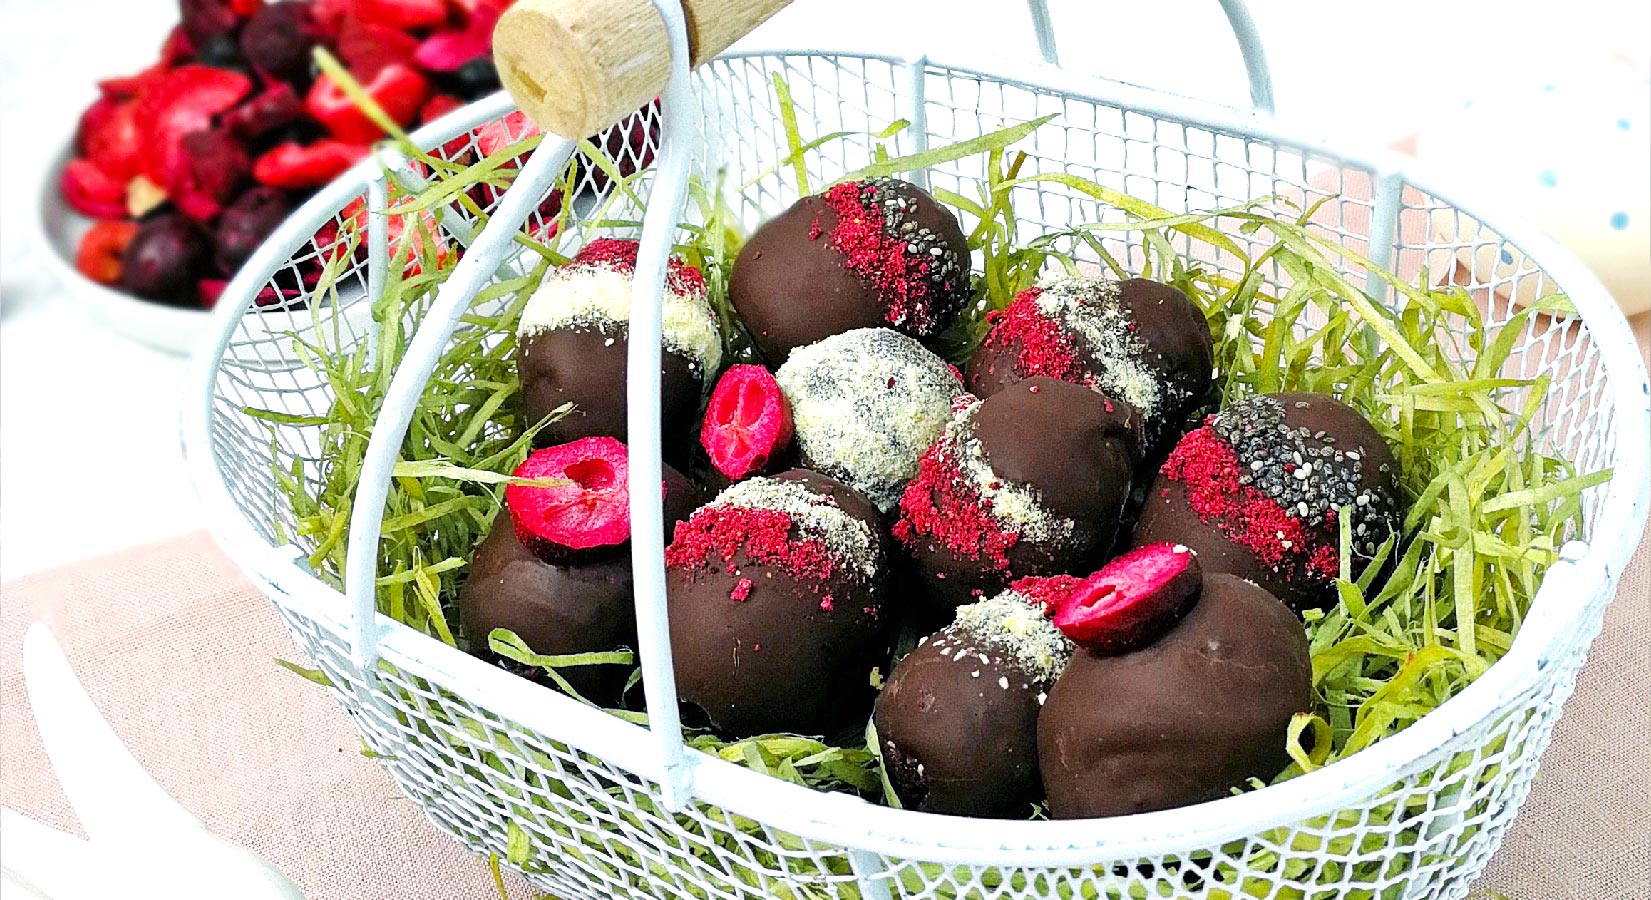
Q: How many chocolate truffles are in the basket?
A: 10